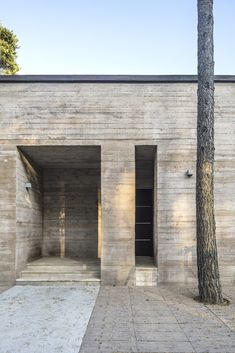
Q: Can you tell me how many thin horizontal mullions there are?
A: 3